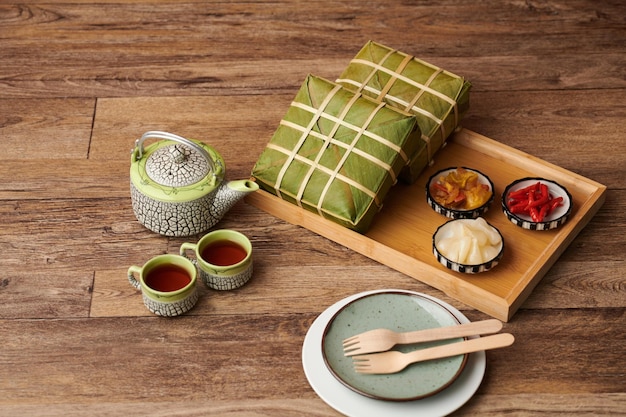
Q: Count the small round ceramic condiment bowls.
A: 3